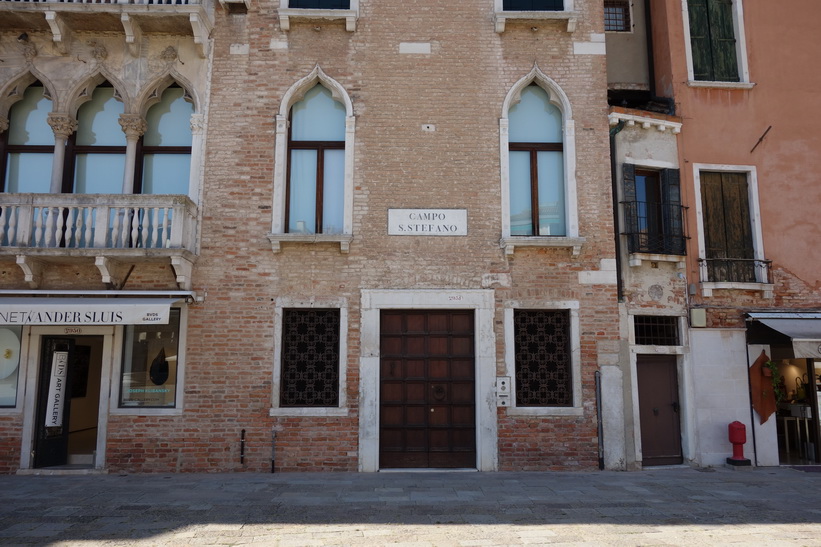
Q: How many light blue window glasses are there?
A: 12